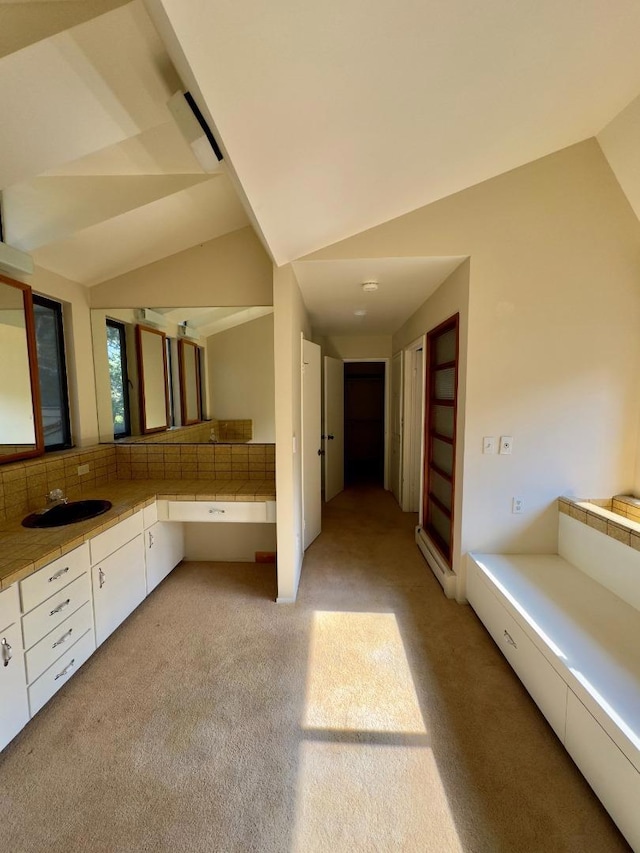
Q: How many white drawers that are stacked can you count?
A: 4